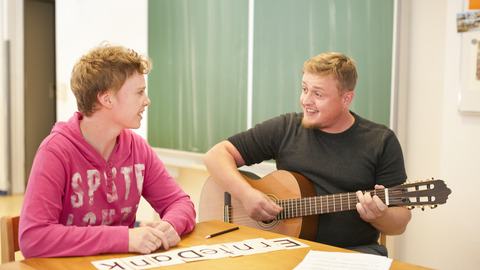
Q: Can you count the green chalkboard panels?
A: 2